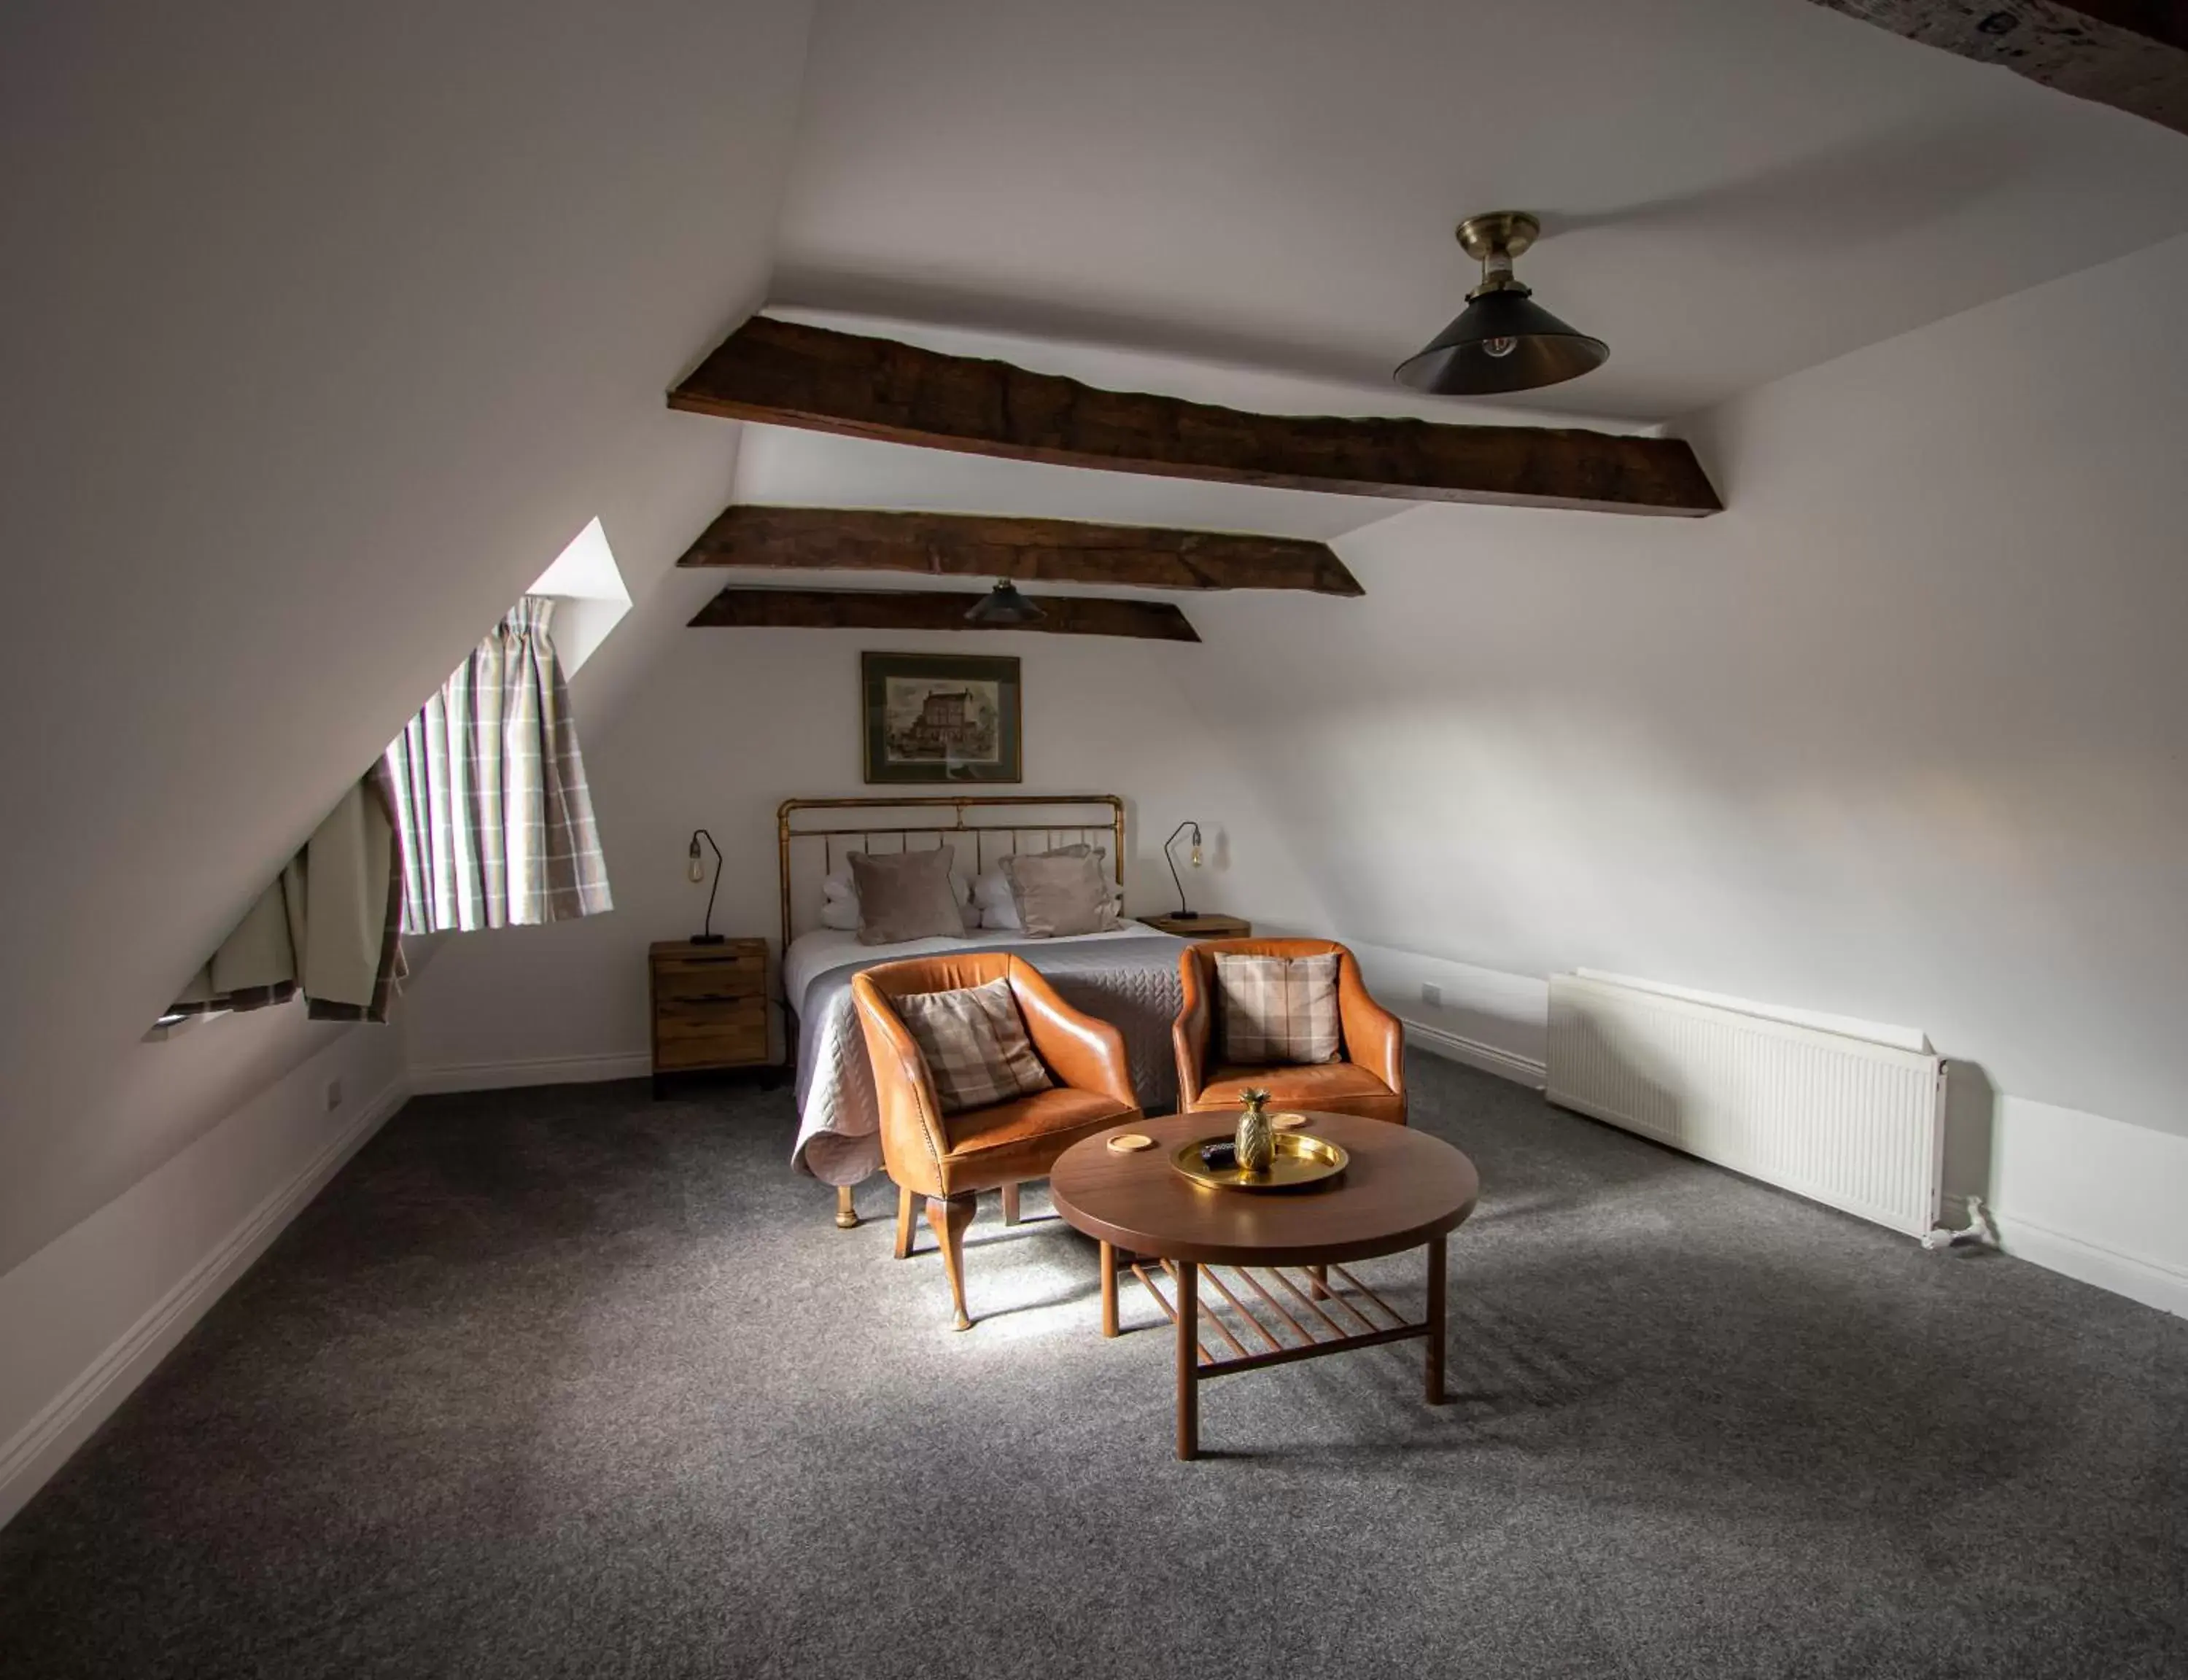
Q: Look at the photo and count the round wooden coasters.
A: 2